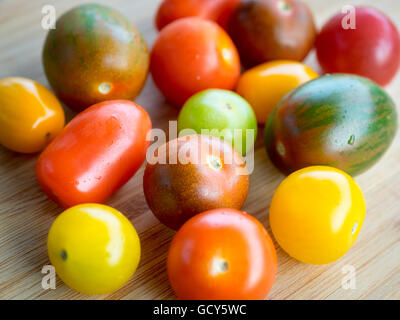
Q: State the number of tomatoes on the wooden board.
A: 14